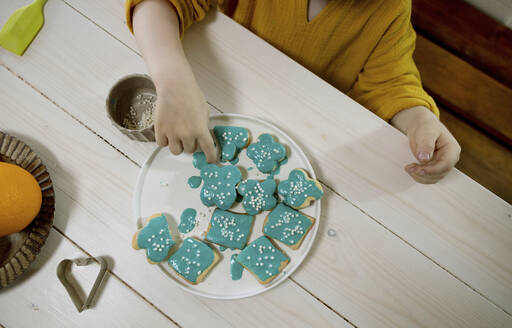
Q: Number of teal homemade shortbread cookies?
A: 10